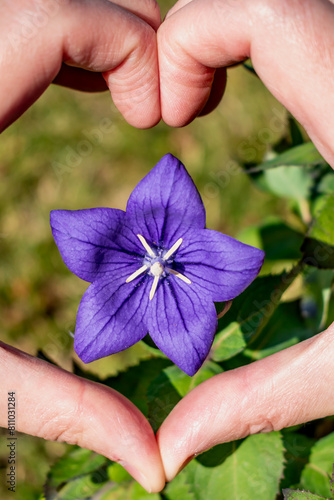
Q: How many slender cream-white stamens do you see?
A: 5